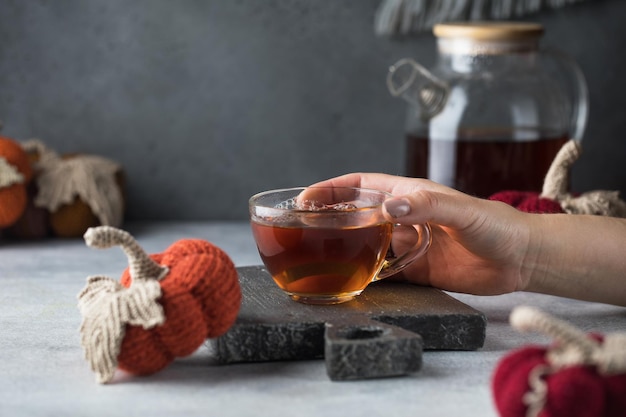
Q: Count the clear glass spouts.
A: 1